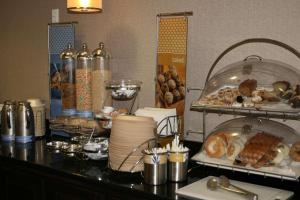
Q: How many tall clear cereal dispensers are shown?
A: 3